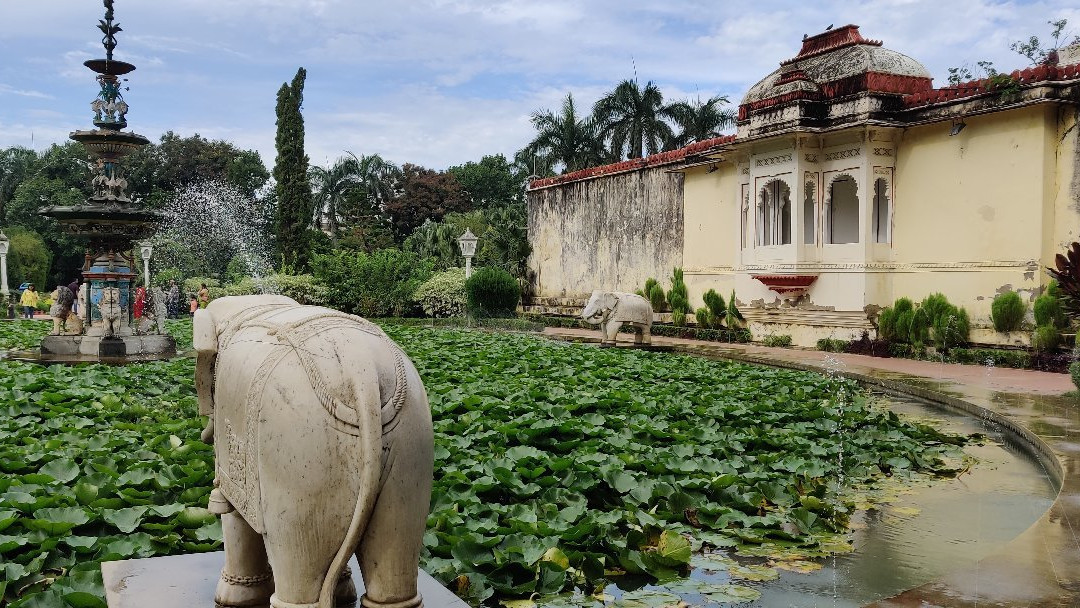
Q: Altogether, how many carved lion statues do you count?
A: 3